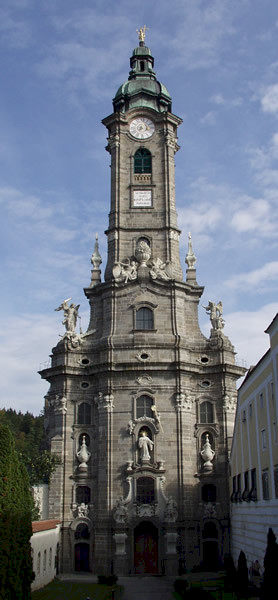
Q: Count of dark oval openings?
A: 5